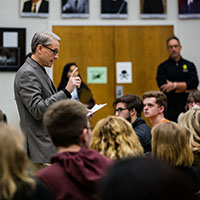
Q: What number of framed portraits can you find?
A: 5